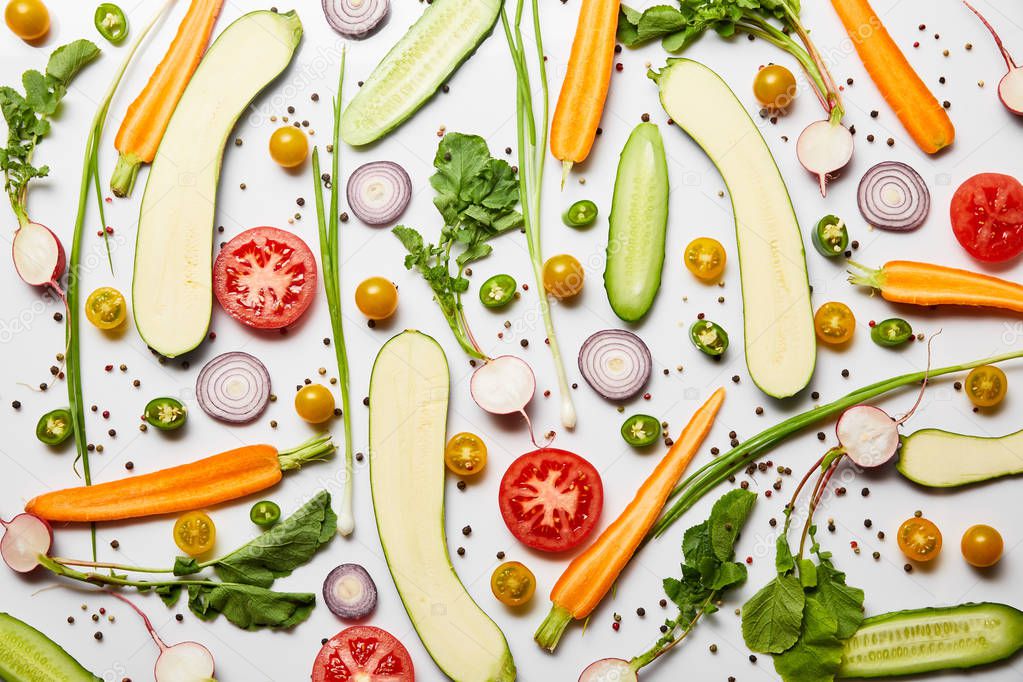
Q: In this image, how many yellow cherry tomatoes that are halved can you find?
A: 8